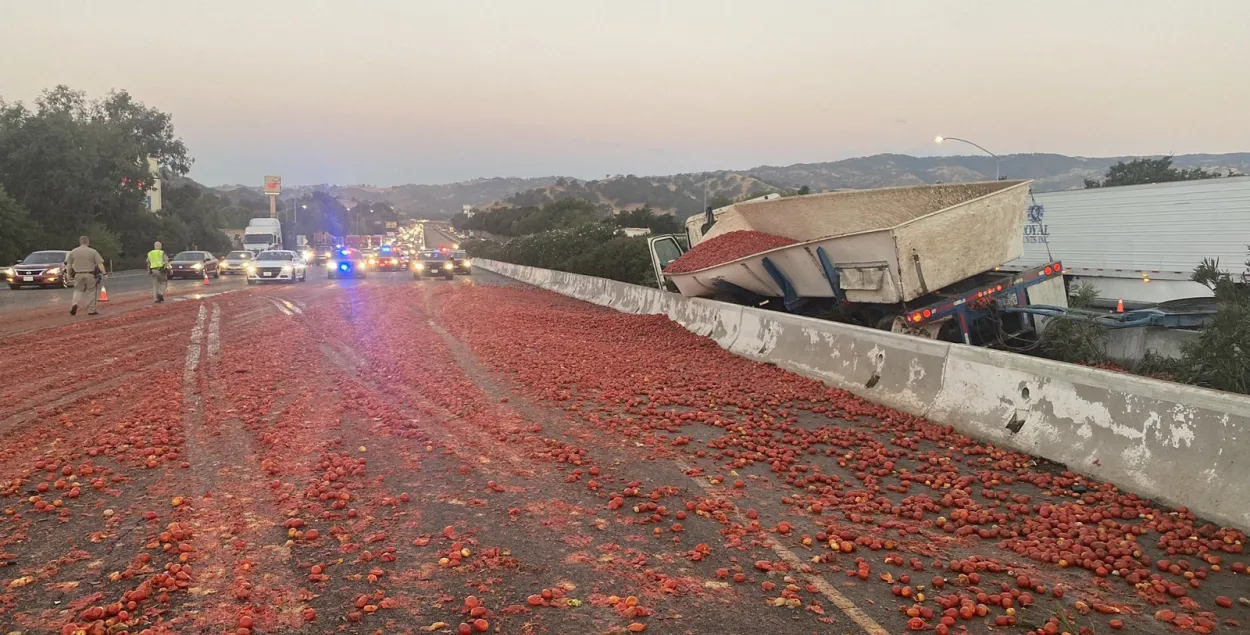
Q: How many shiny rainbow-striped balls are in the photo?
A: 0